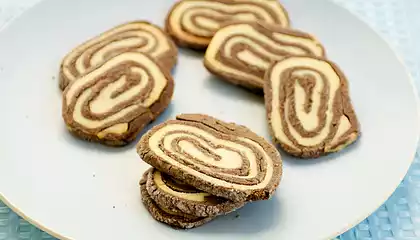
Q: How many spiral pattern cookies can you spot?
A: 8